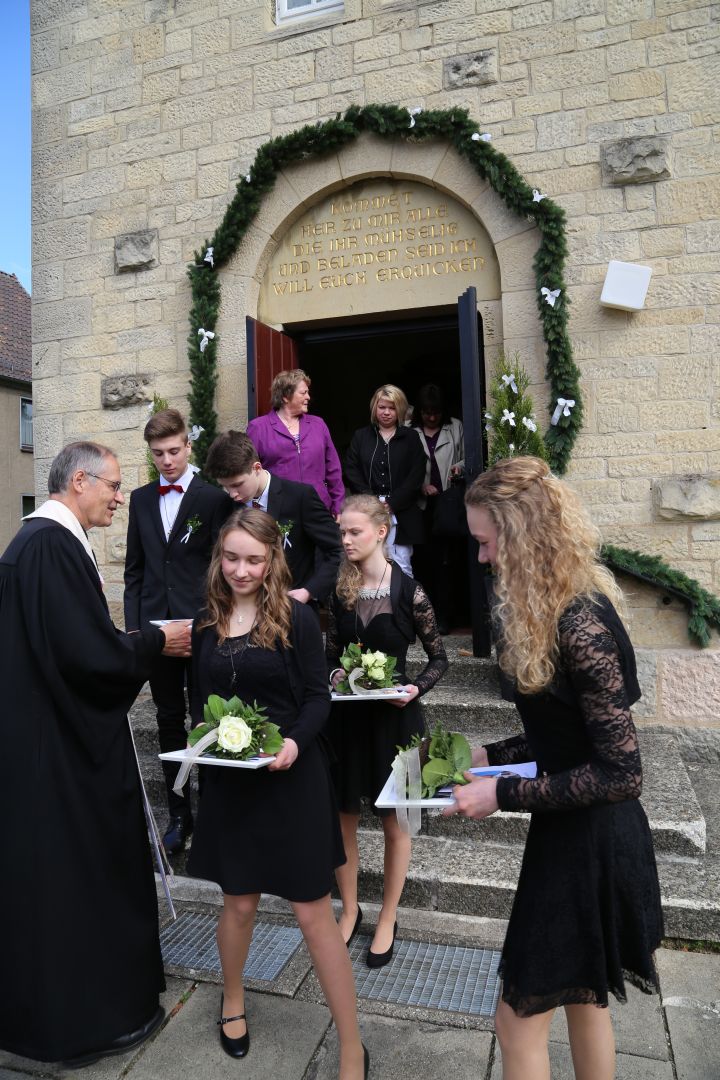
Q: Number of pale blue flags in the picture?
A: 0